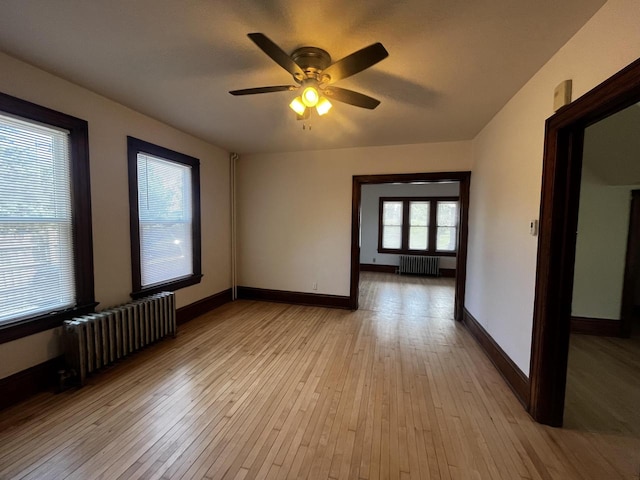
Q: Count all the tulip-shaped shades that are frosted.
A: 3